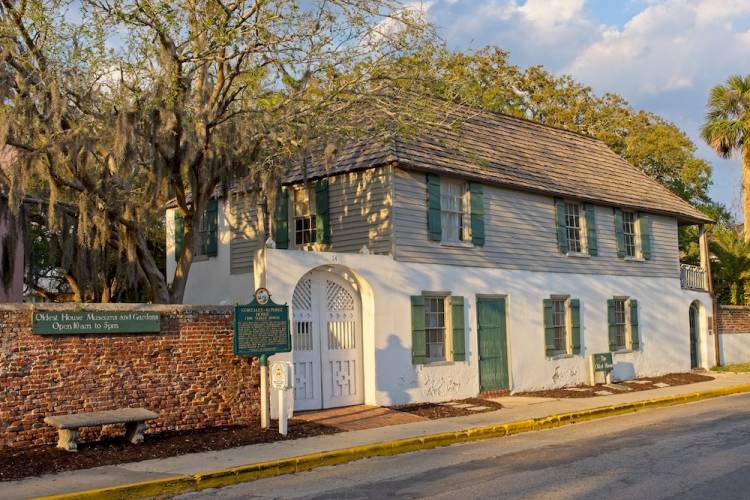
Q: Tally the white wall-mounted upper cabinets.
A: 0